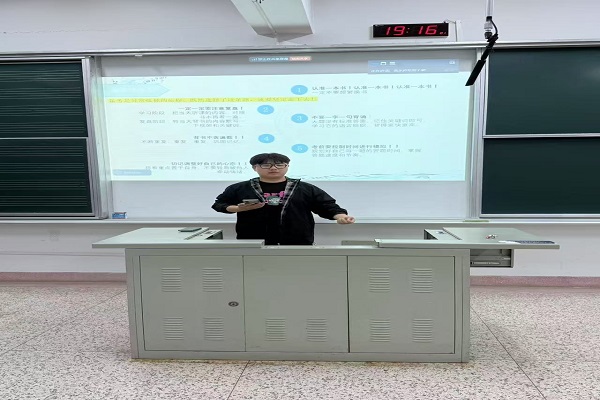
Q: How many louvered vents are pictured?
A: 10